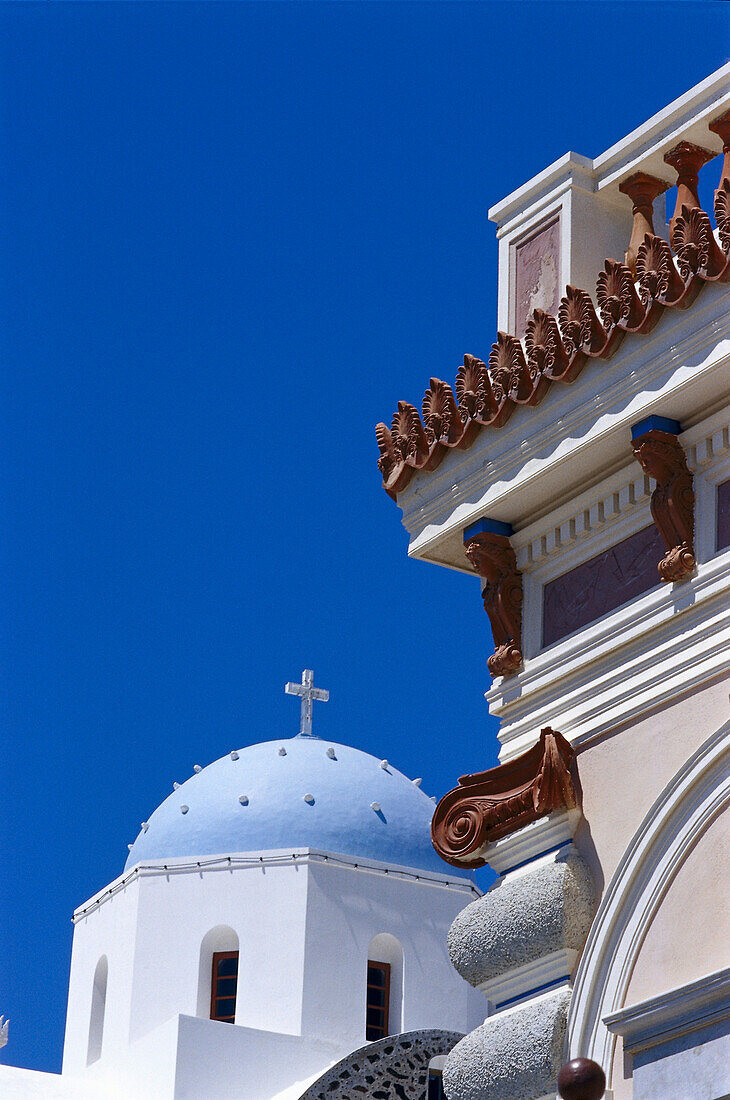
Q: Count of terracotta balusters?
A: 3